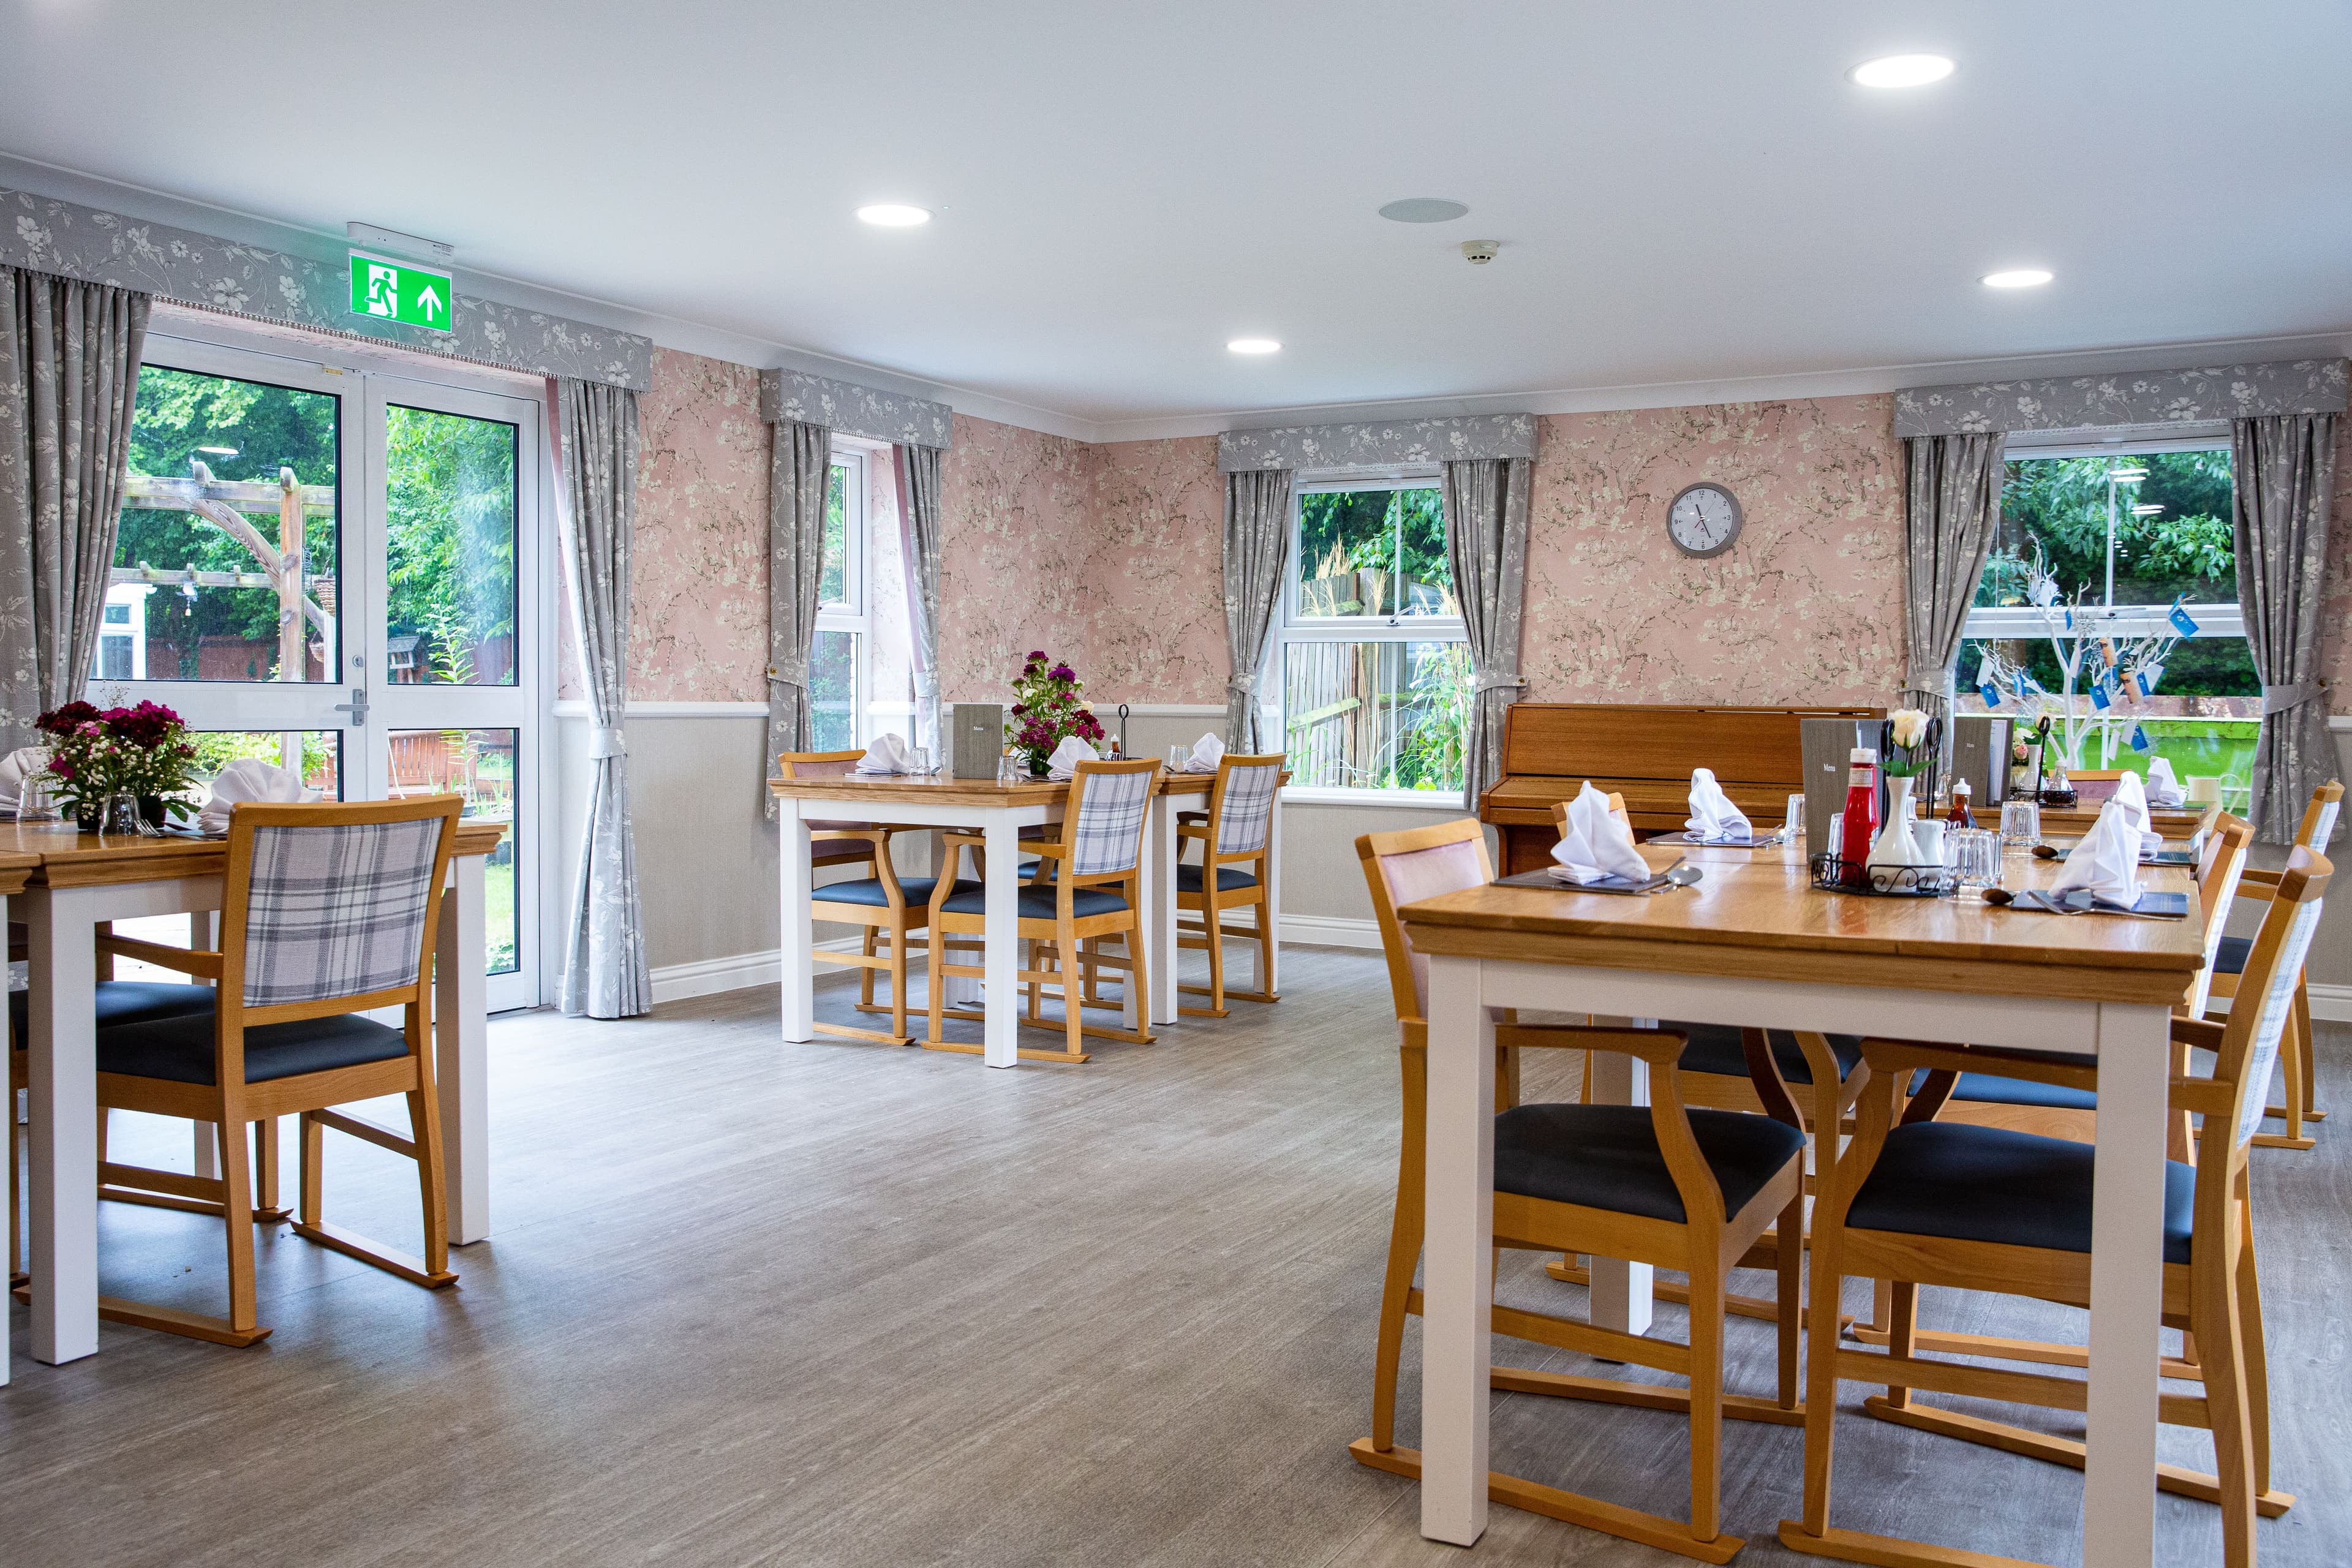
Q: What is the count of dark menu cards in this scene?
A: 3